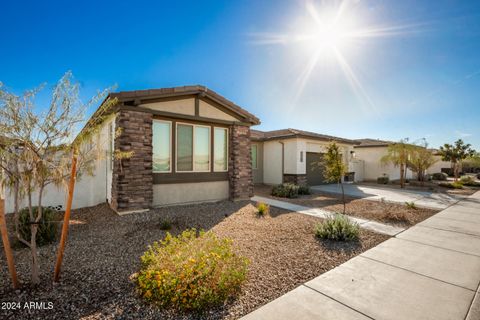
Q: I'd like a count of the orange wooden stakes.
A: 2